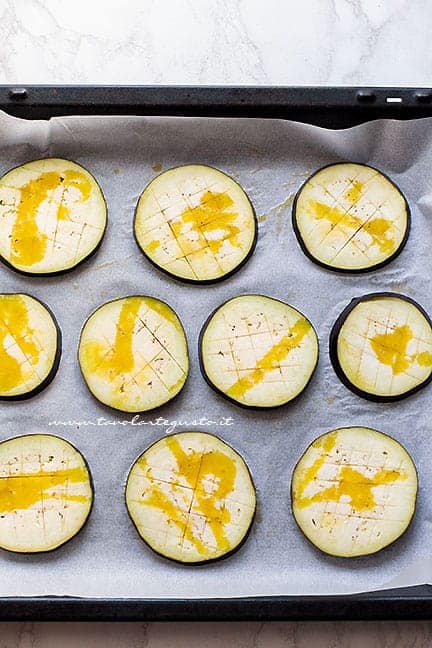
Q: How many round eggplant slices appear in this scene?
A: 10